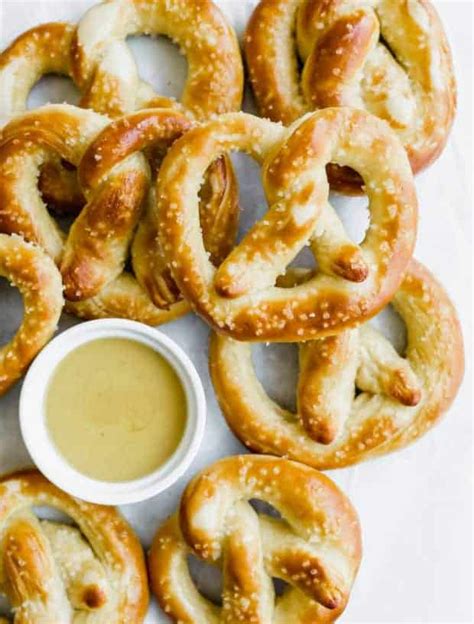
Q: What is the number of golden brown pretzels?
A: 8